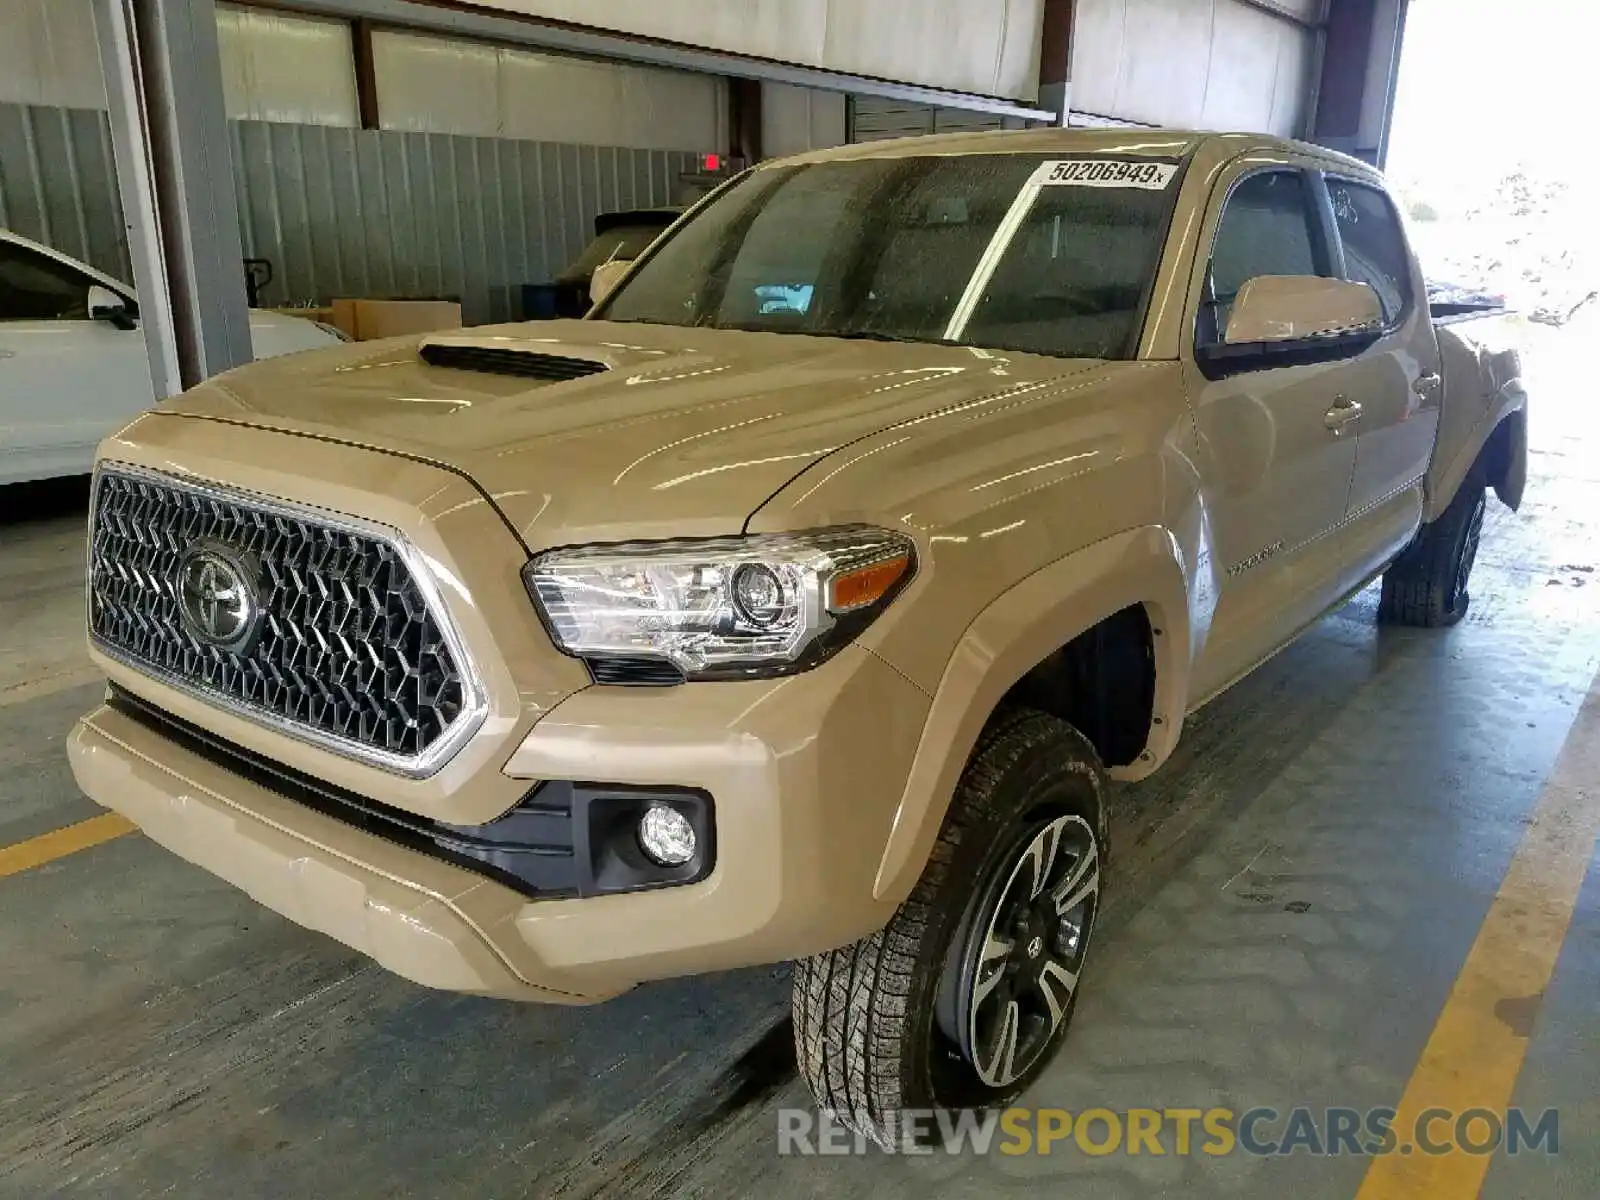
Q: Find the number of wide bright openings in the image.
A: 1